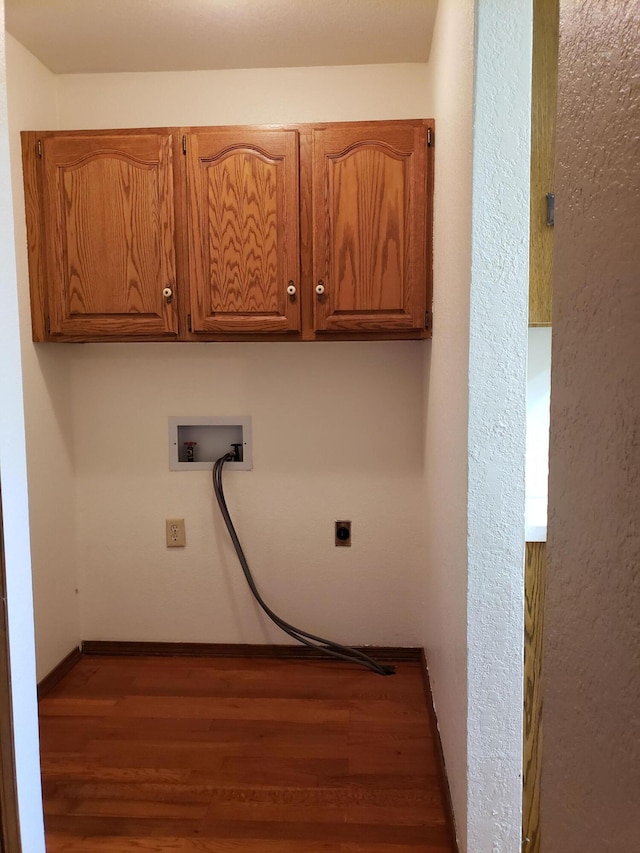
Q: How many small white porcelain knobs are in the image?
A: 3